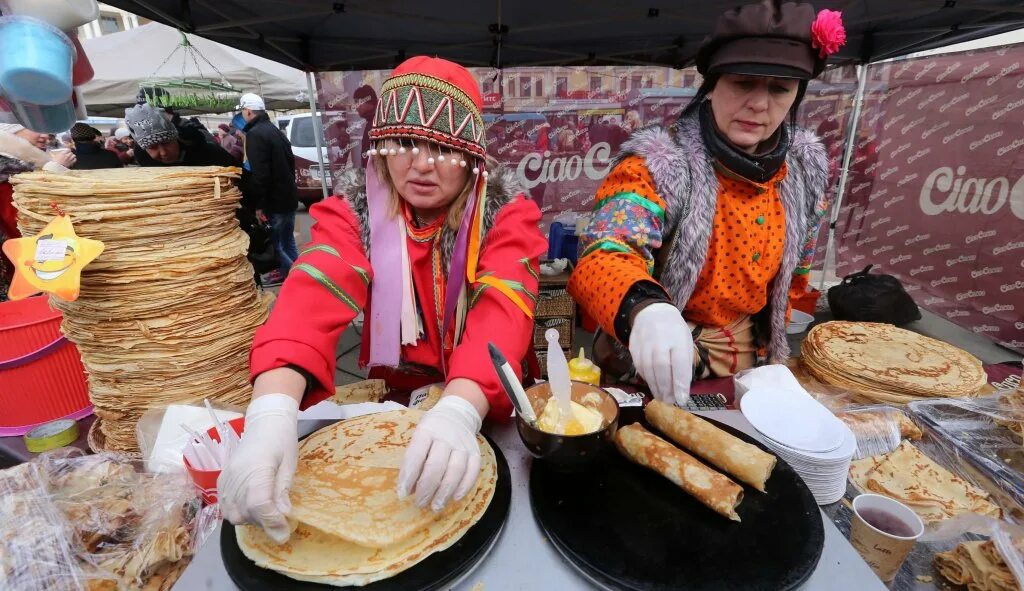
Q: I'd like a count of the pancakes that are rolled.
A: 2